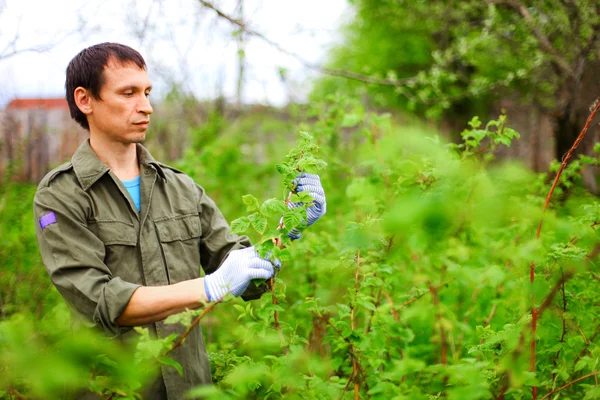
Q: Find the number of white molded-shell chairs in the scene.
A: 0